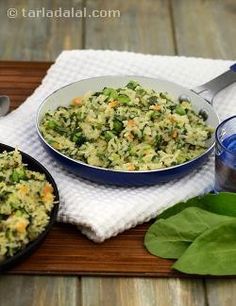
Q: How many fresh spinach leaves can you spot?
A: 3